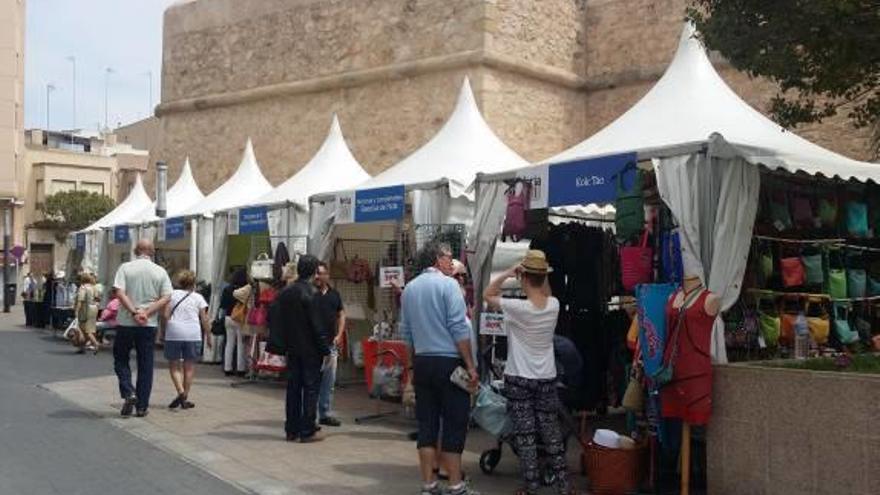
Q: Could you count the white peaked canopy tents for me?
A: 6